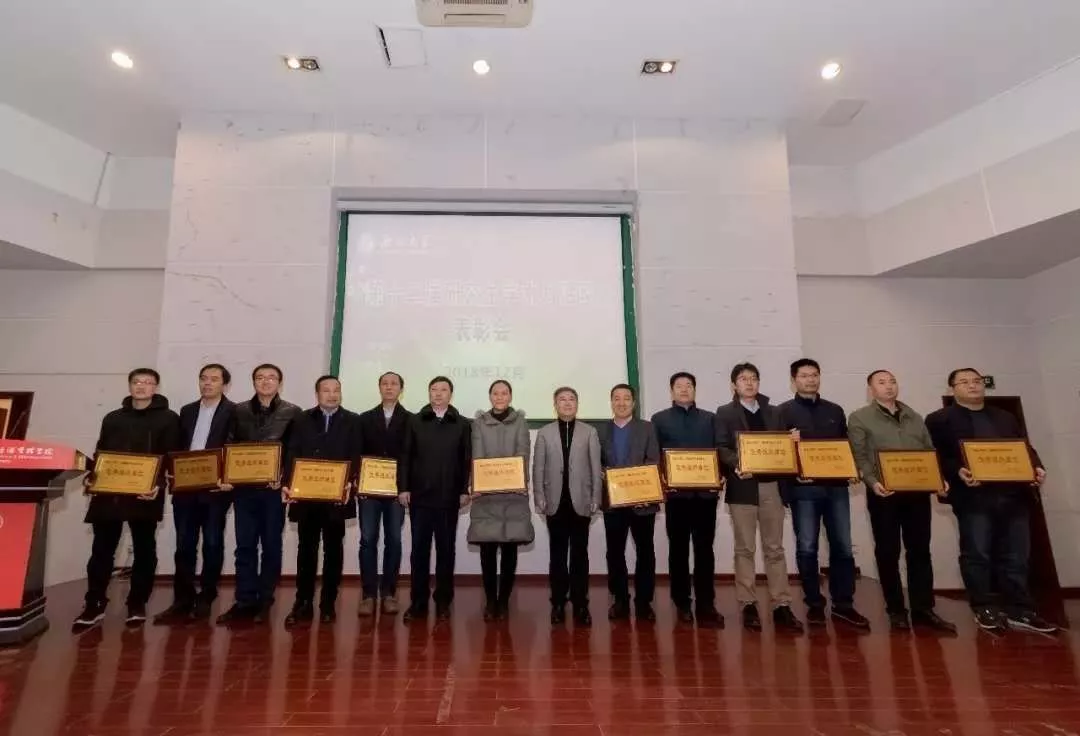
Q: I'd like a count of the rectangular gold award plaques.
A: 12